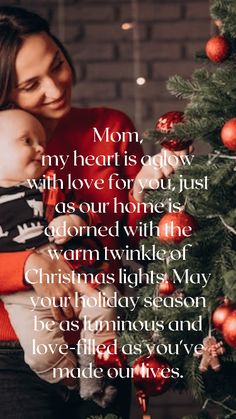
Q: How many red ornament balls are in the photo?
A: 9